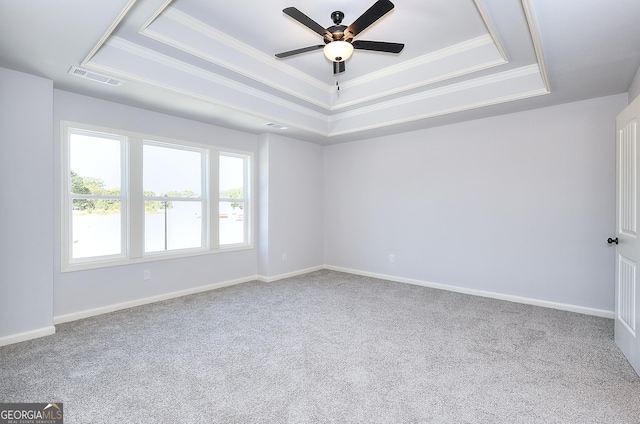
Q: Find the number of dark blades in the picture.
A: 5